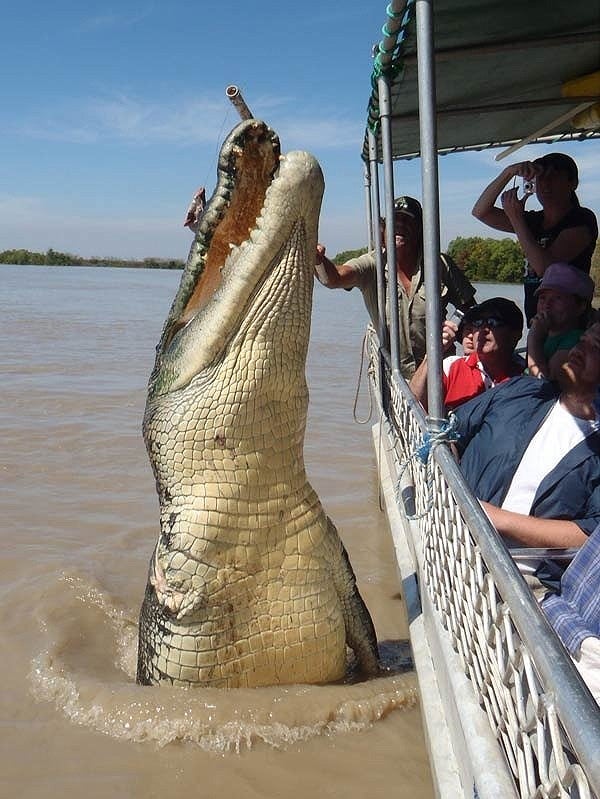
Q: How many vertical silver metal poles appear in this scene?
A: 4